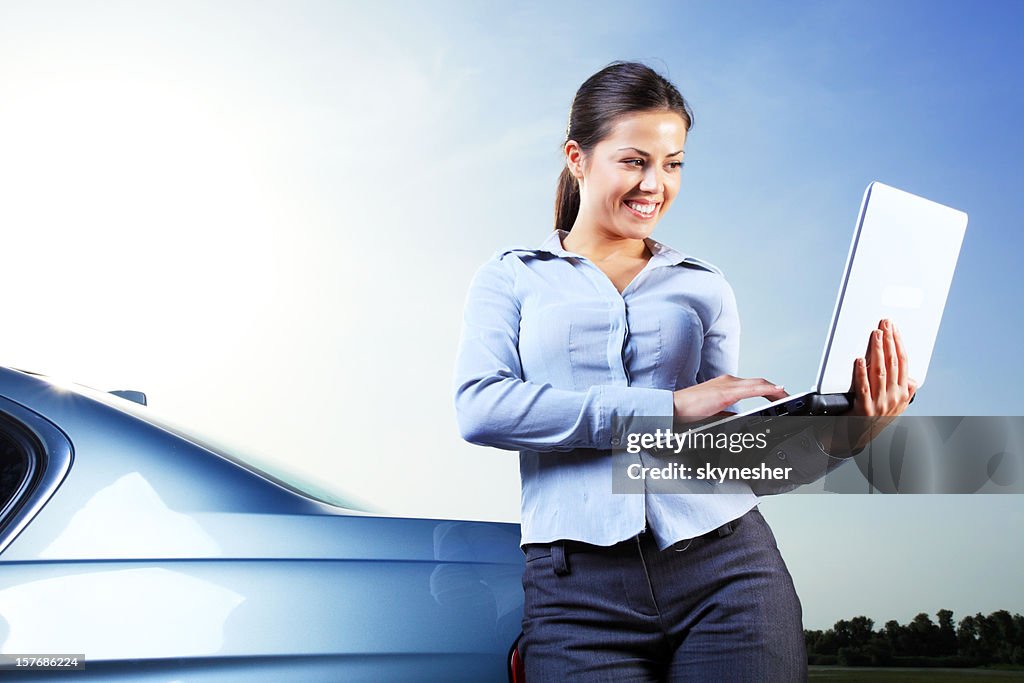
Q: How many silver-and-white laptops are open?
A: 1